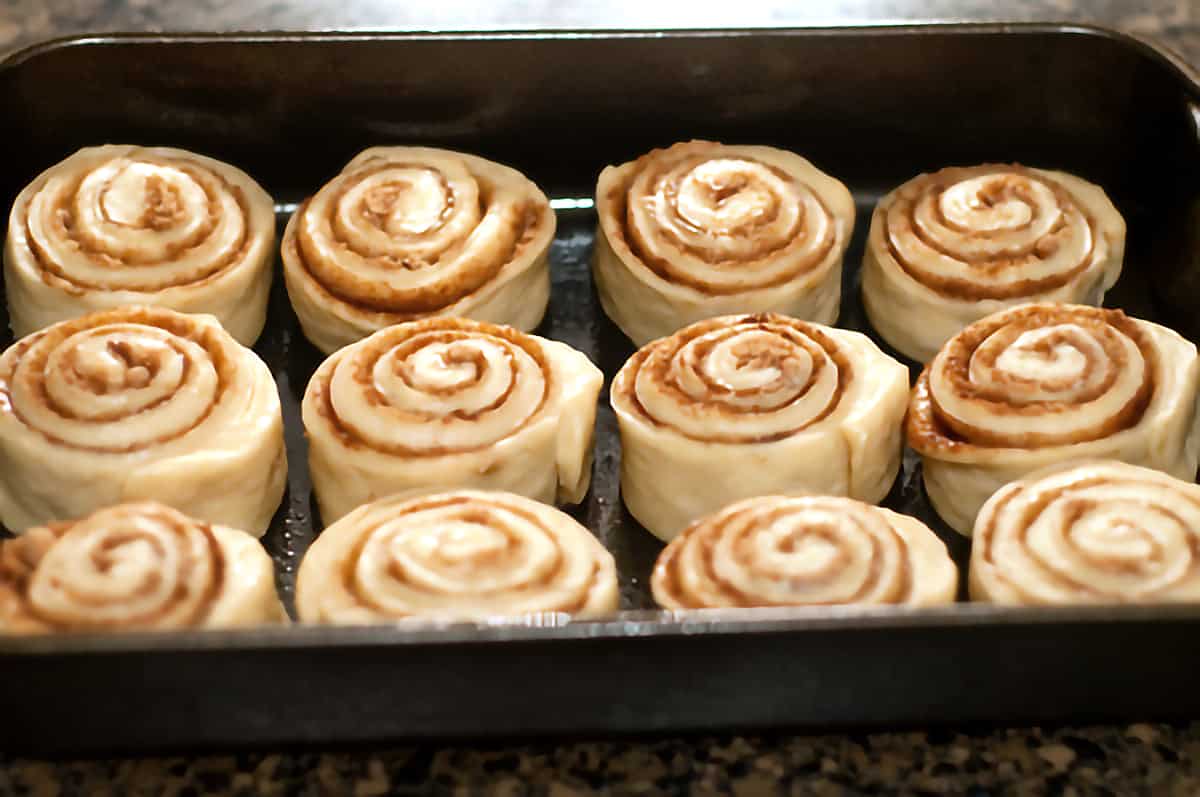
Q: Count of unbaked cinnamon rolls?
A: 12